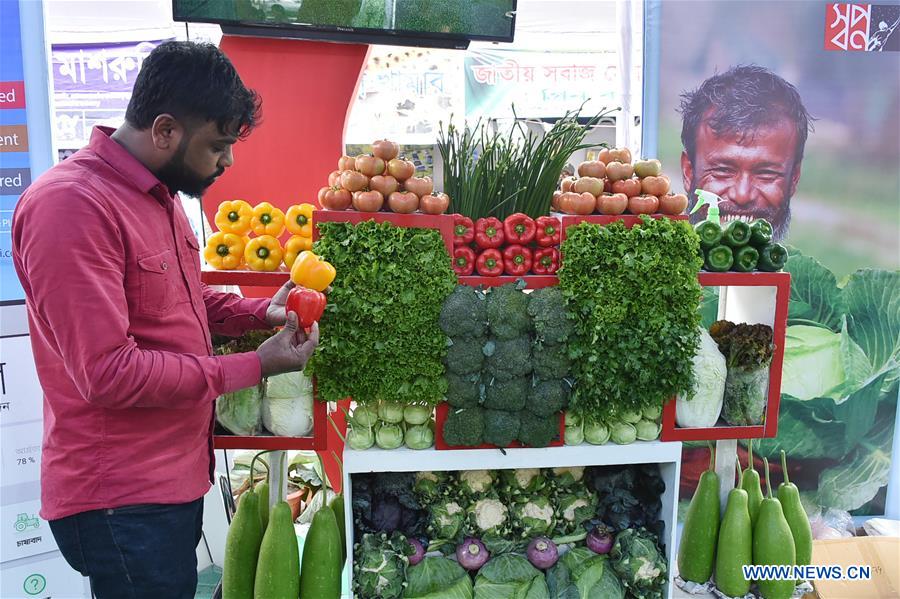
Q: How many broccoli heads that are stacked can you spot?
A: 12